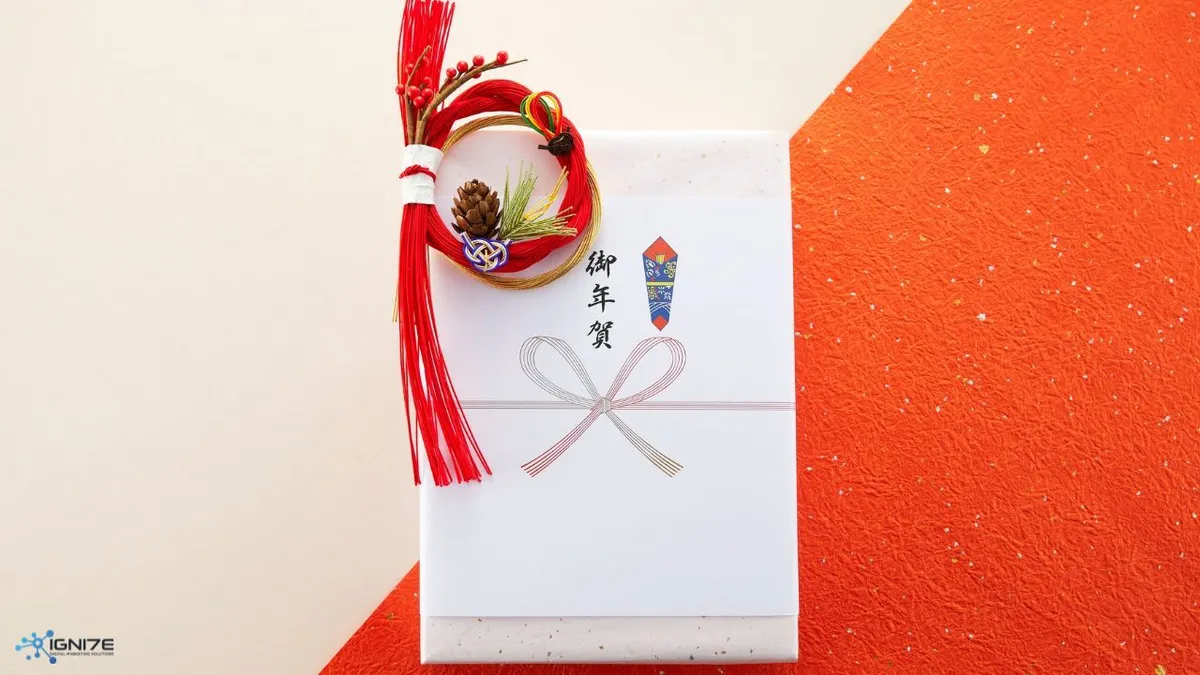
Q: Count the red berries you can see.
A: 12